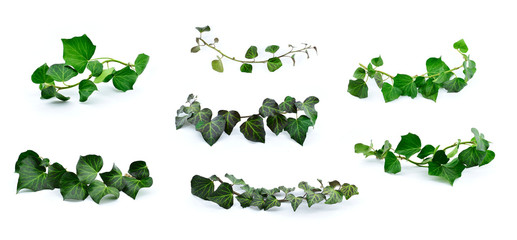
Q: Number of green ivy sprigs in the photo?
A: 7